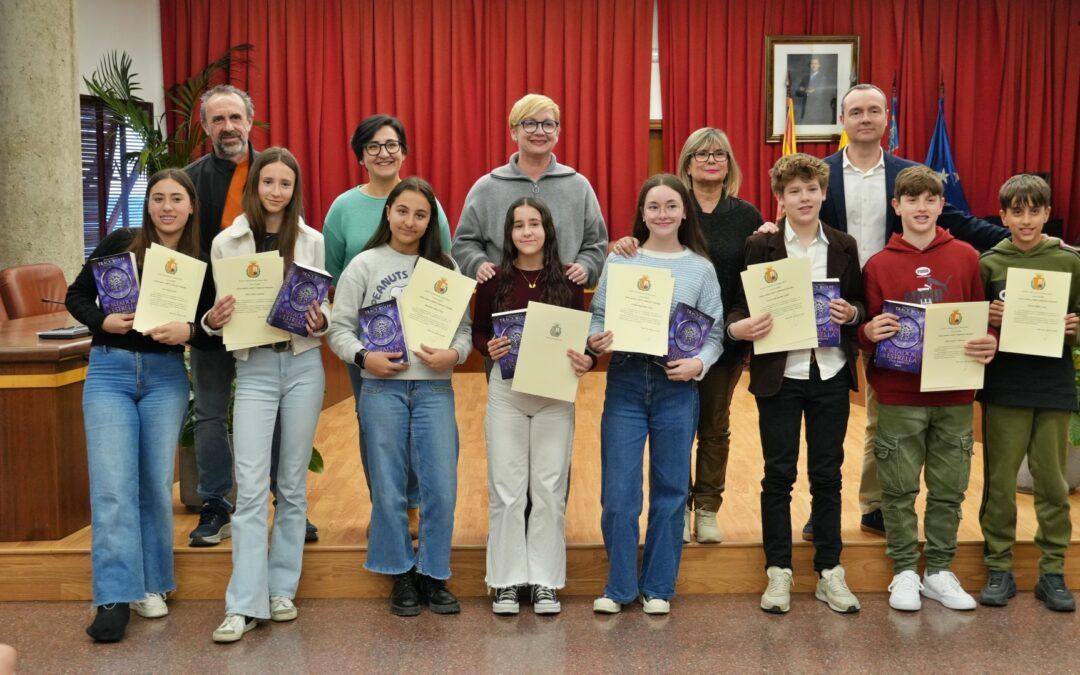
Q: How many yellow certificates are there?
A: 8